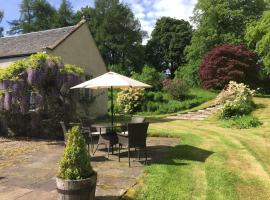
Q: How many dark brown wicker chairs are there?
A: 4